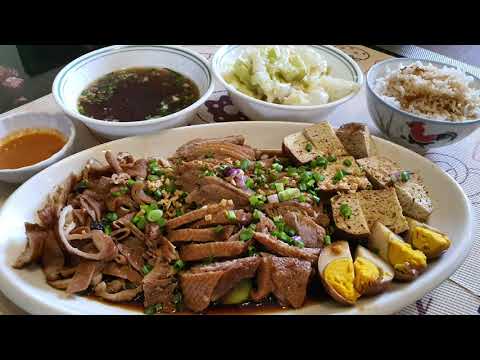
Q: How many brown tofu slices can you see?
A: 8